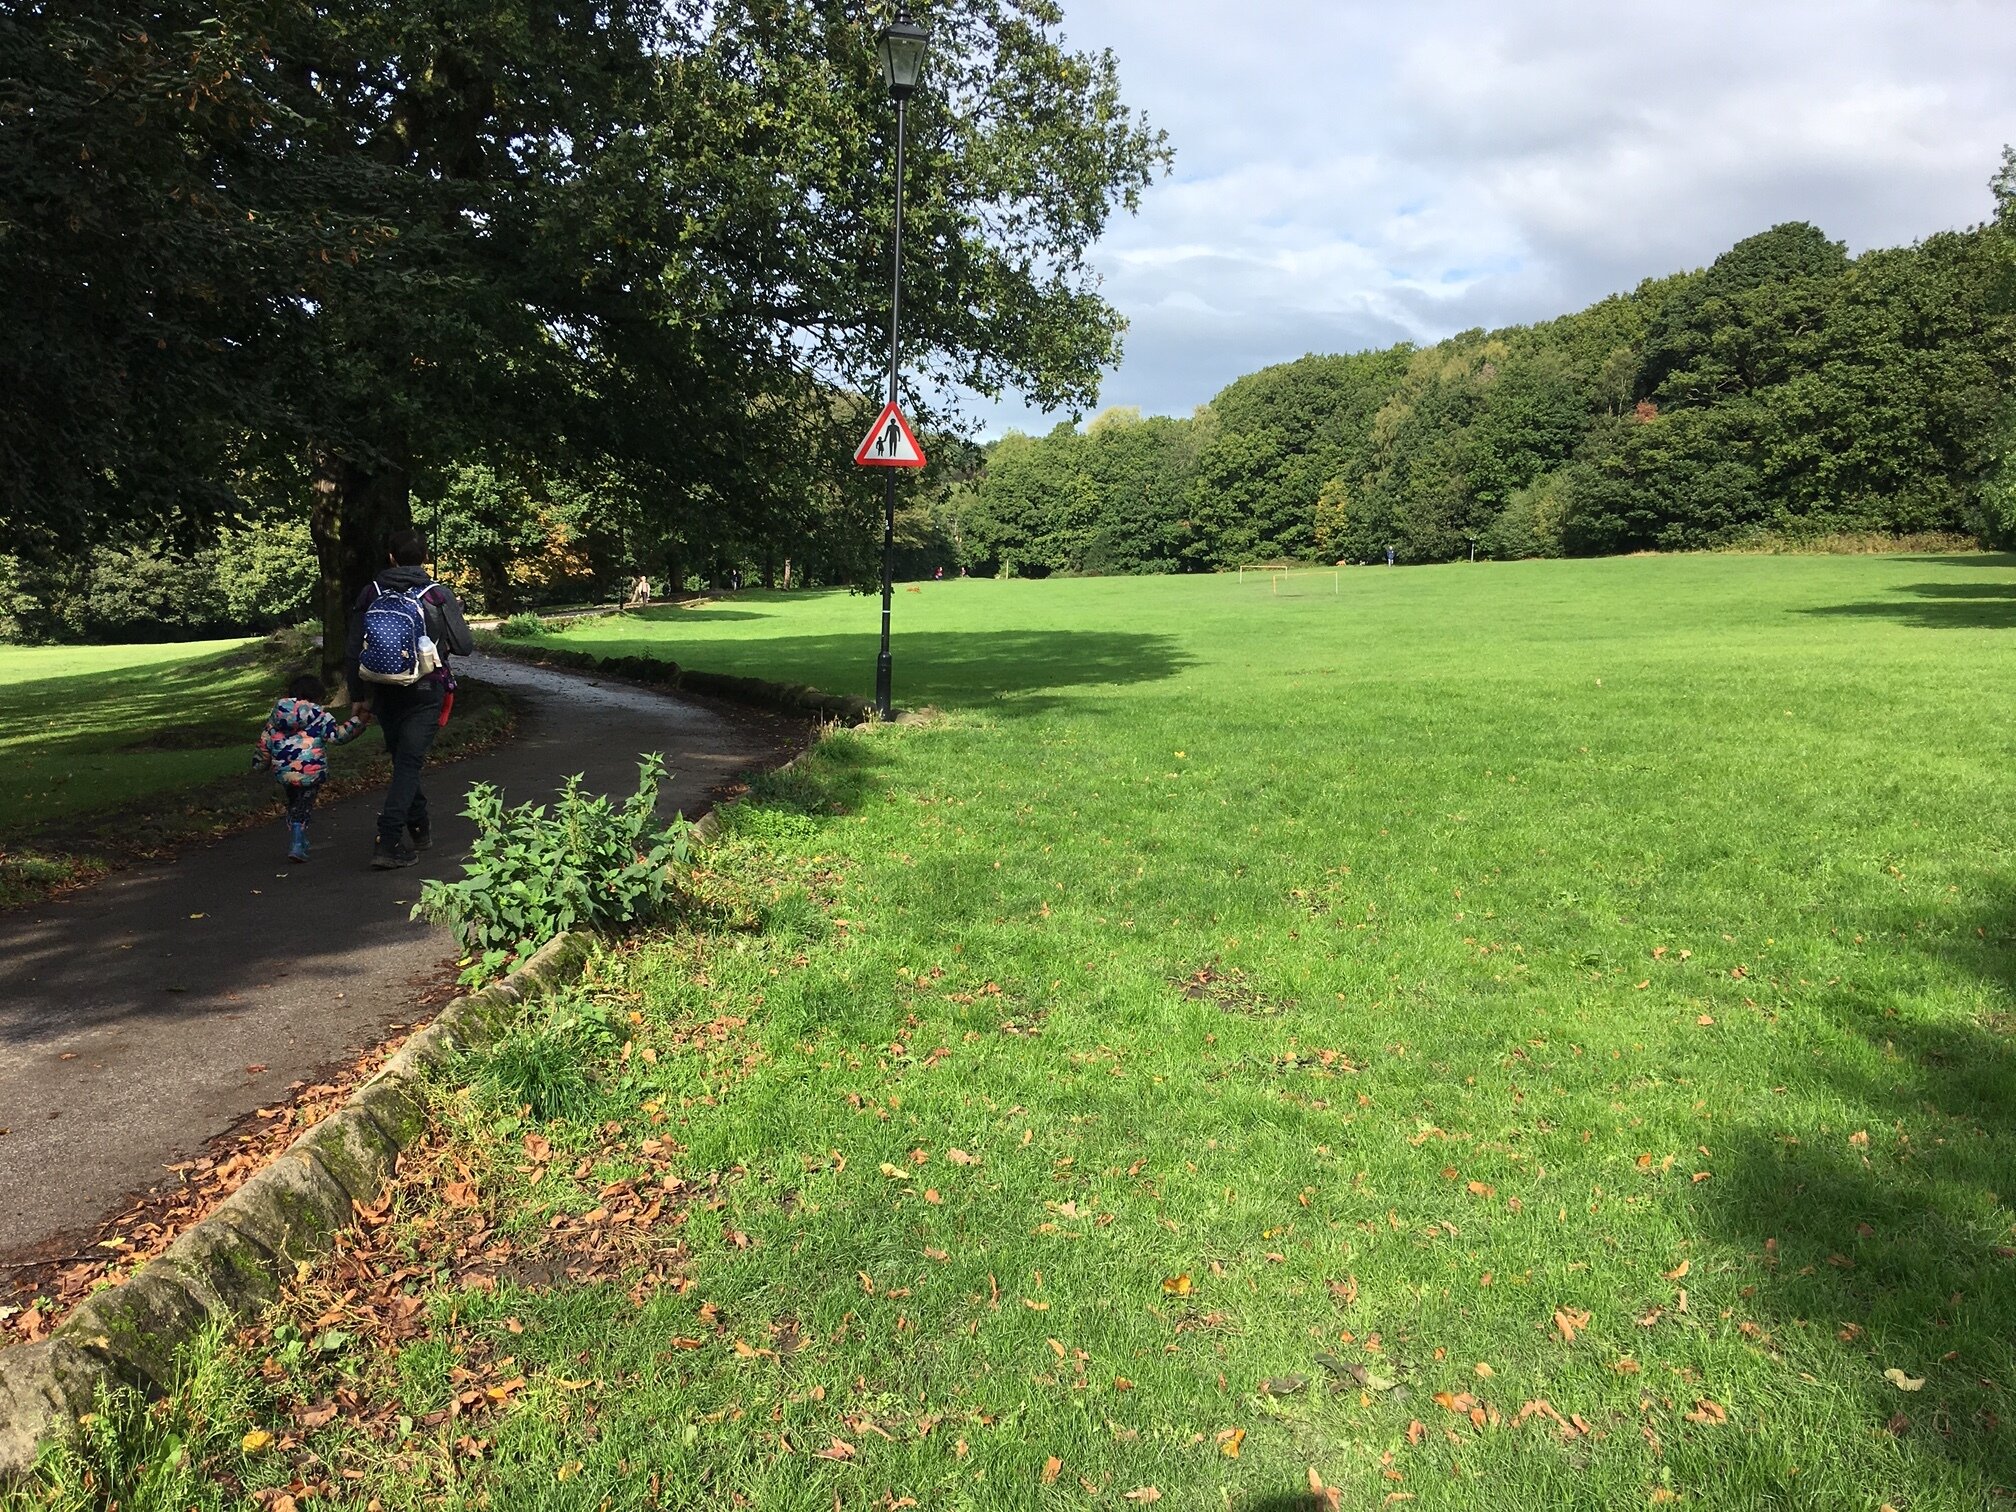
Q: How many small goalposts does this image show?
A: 2